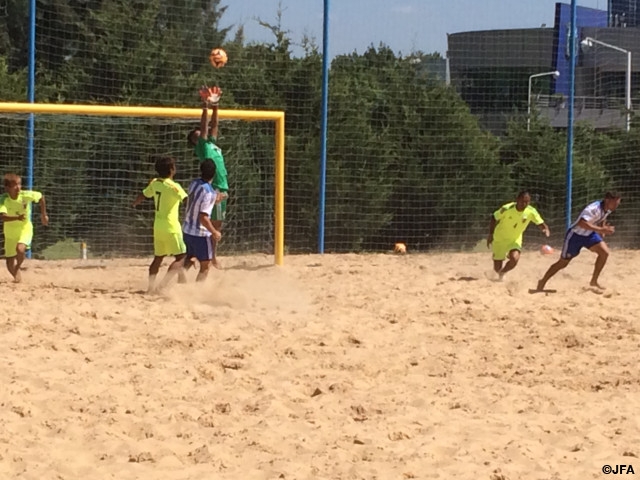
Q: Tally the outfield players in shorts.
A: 5